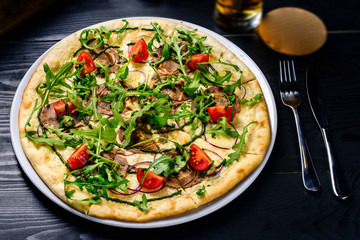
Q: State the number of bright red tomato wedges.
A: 8